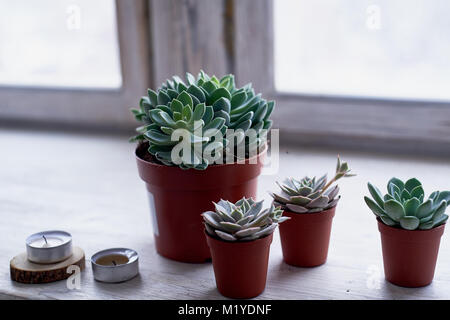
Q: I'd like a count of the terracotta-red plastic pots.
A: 4